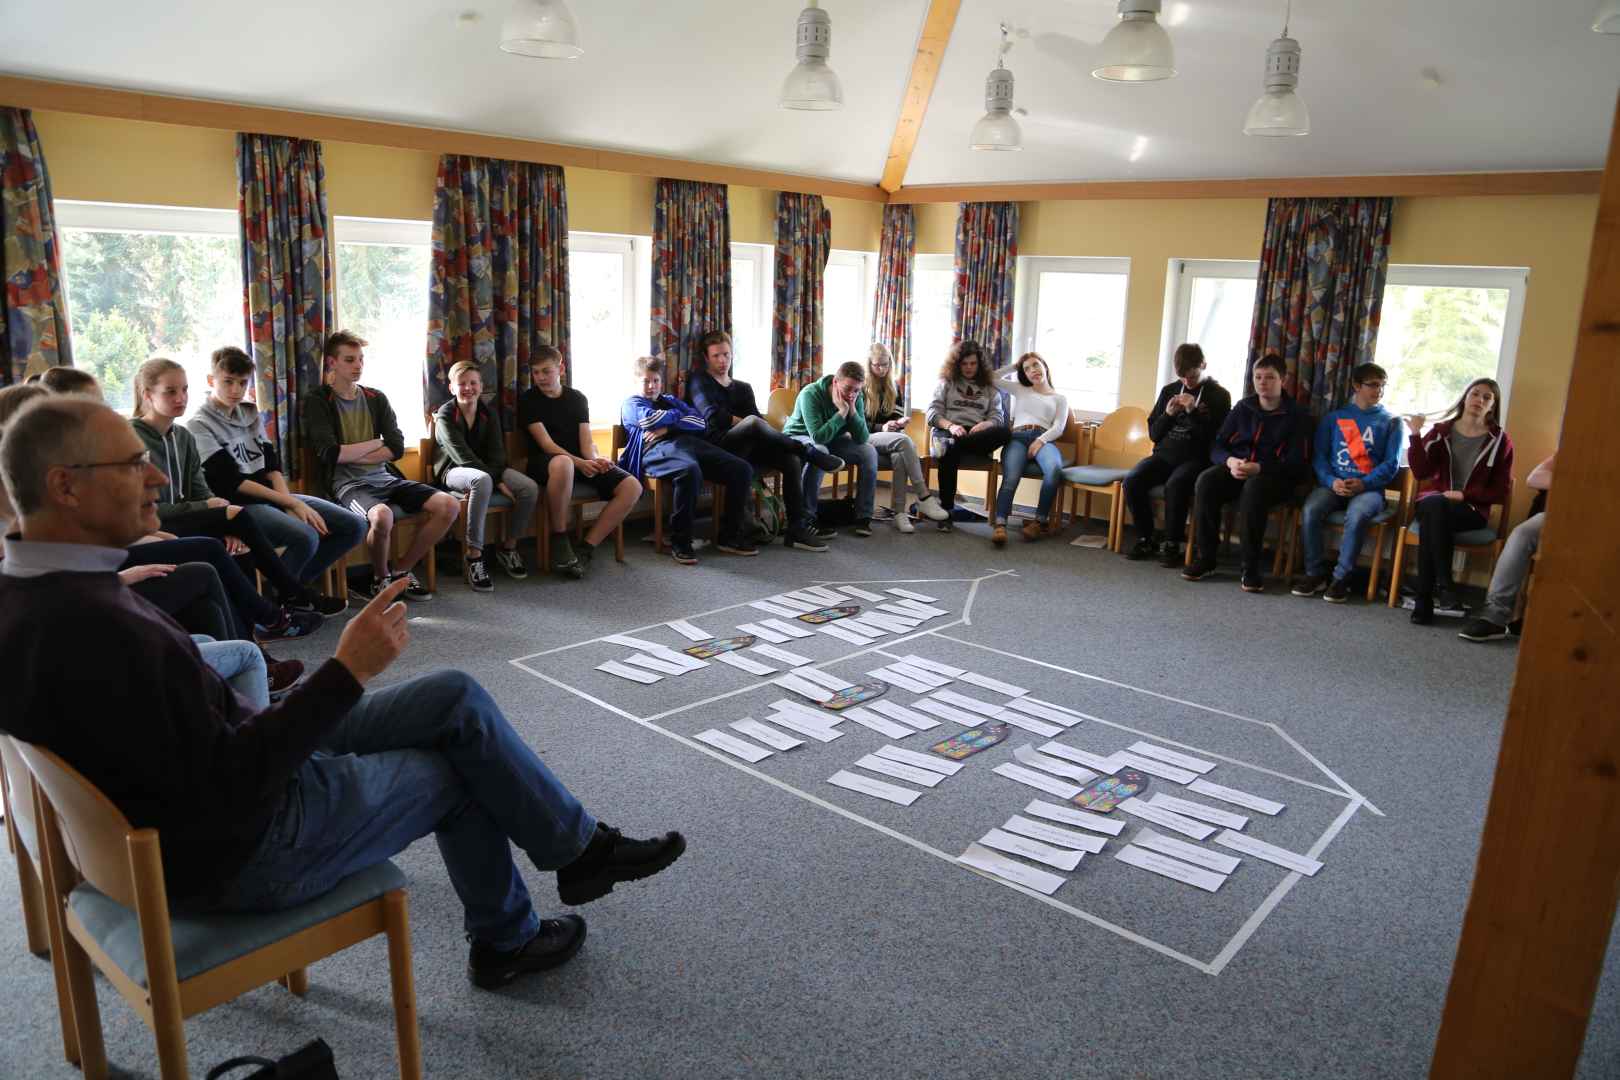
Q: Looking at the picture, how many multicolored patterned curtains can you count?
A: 8